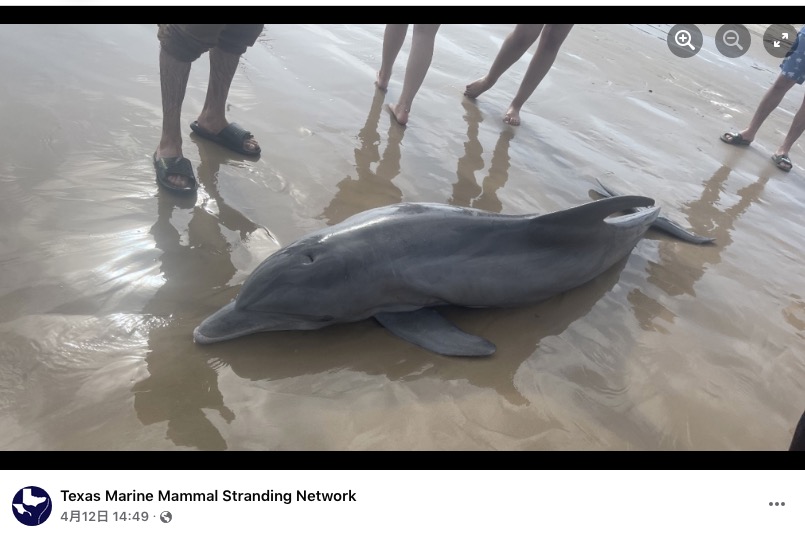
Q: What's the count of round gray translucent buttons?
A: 3